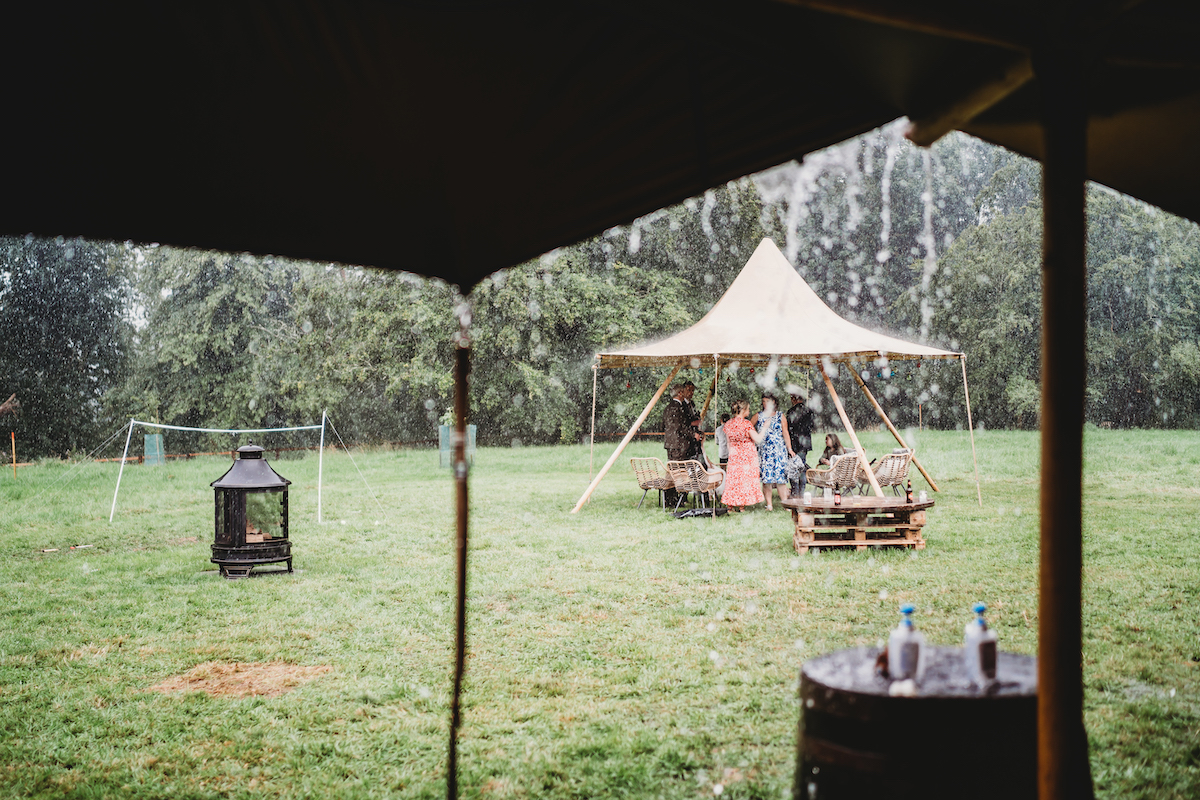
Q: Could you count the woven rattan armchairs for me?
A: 4